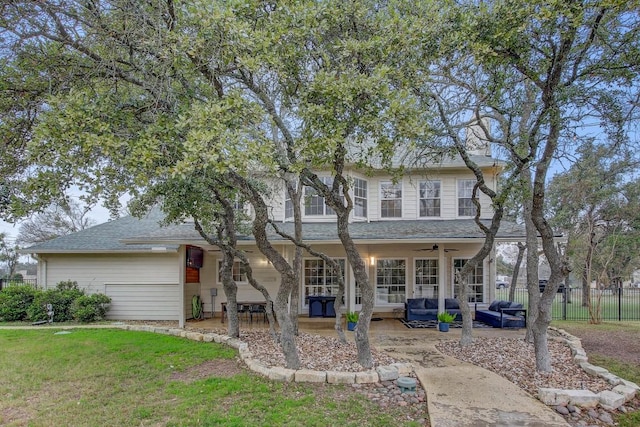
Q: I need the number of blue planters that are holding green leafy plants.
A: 2